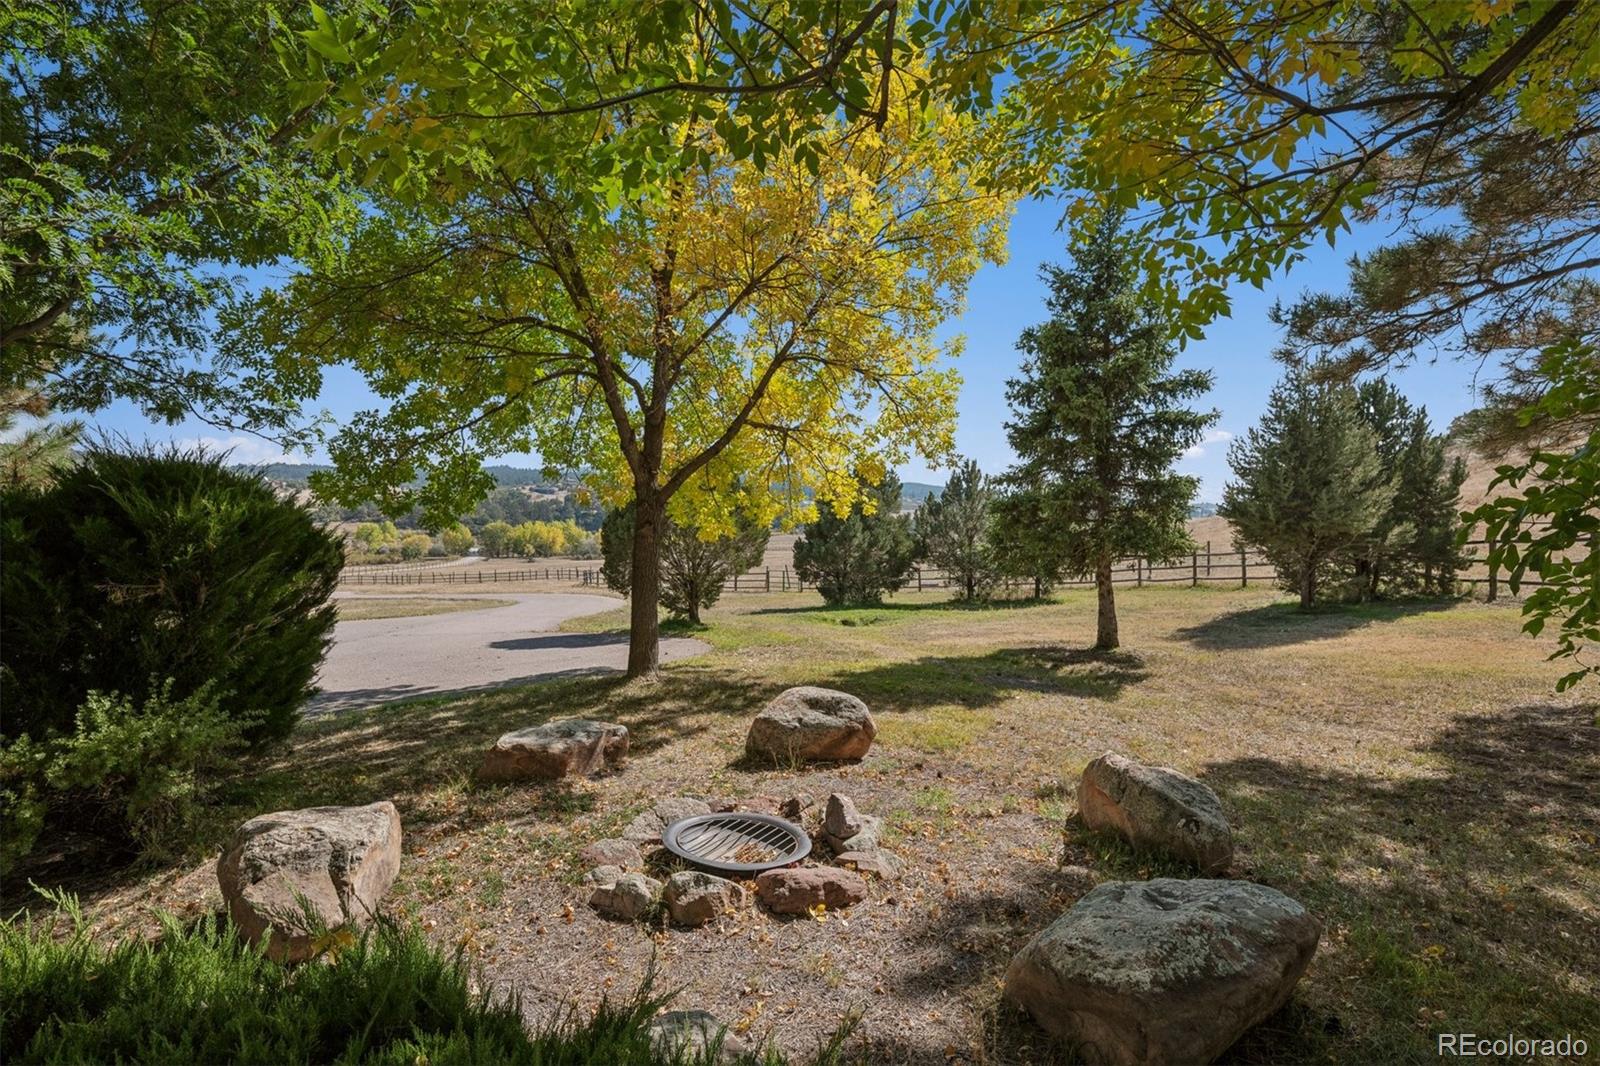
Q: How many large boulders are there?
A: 5